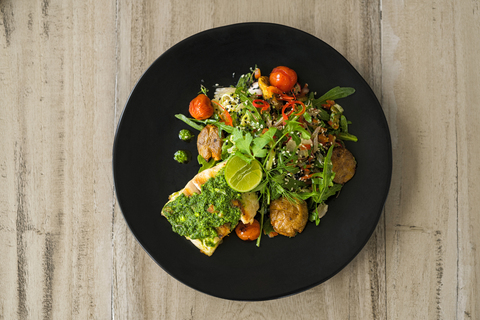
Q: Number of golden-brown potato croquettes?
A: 3